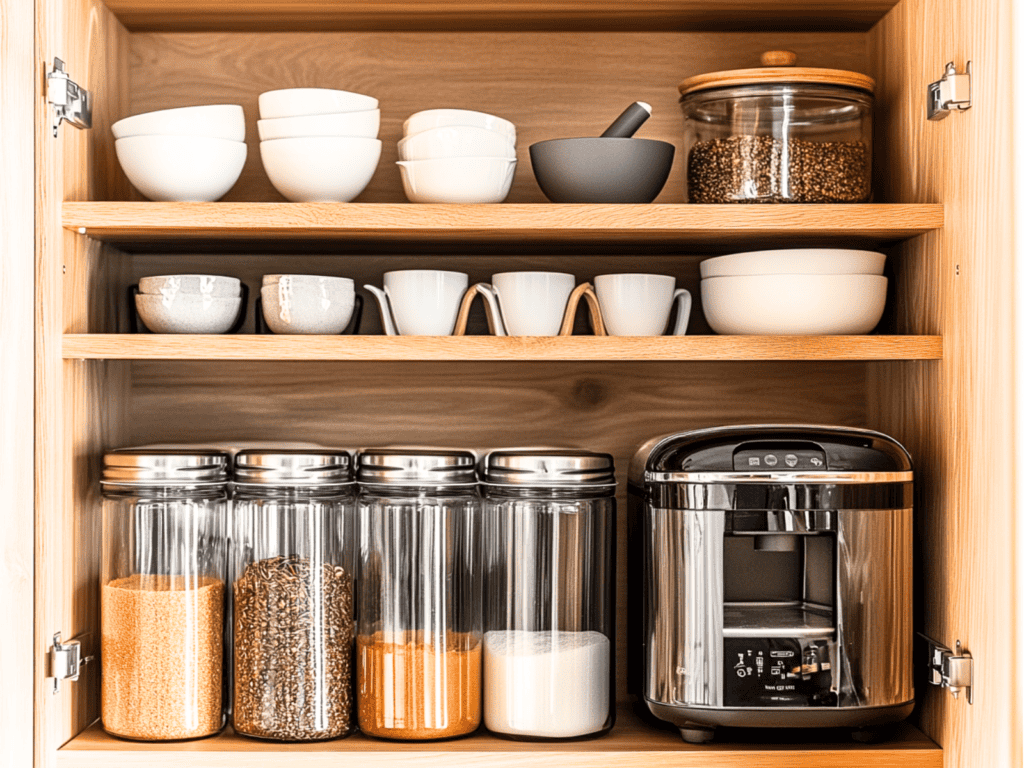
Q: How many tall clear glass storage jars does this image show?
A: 4